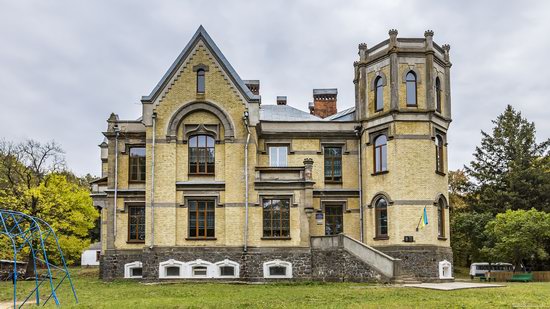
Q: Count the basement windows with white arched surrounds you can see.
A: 6